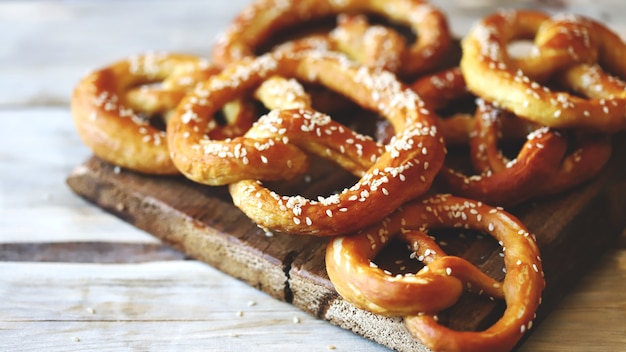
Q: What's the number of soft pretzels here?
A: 6